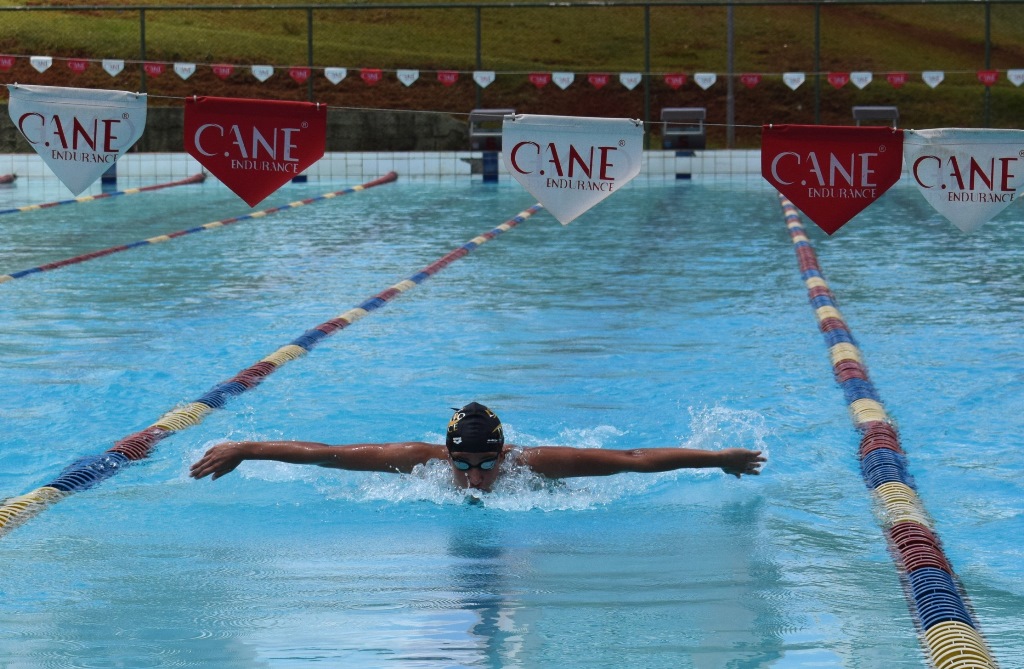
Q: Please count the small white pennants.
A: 14